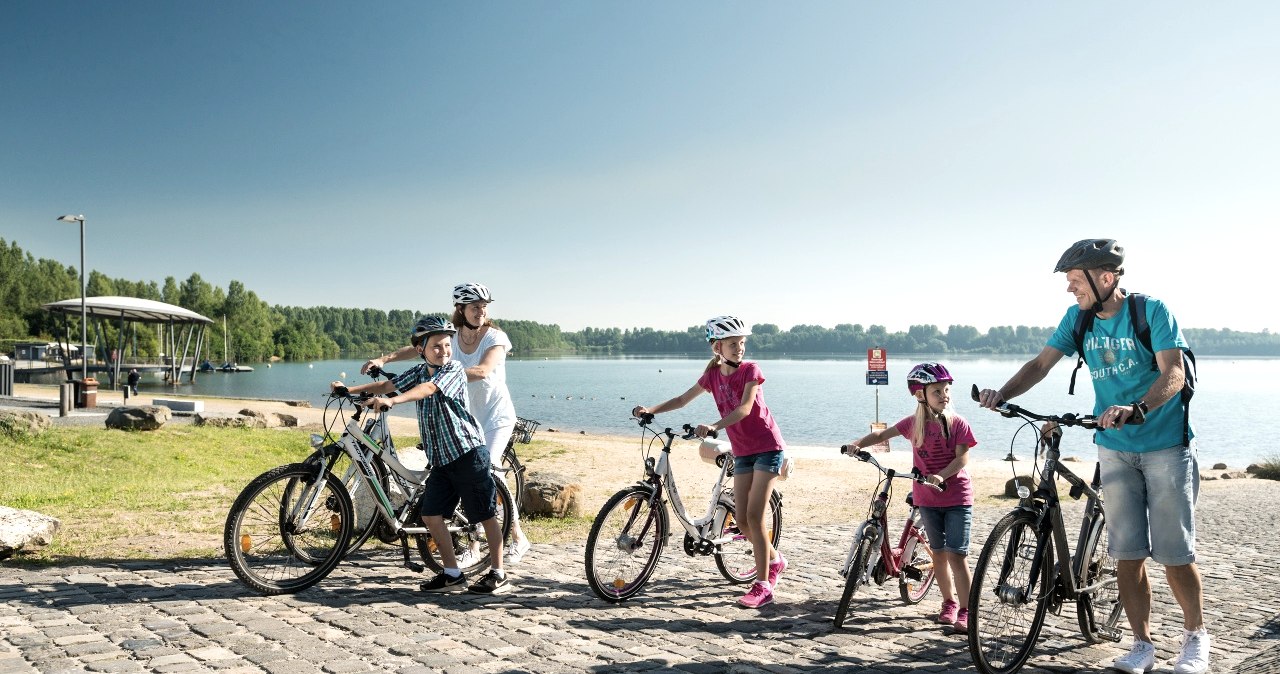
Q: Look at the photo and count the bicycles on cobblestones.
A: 5